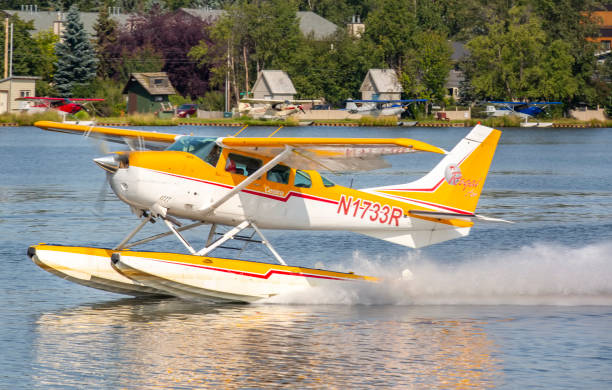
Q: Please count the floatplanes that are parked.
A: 4